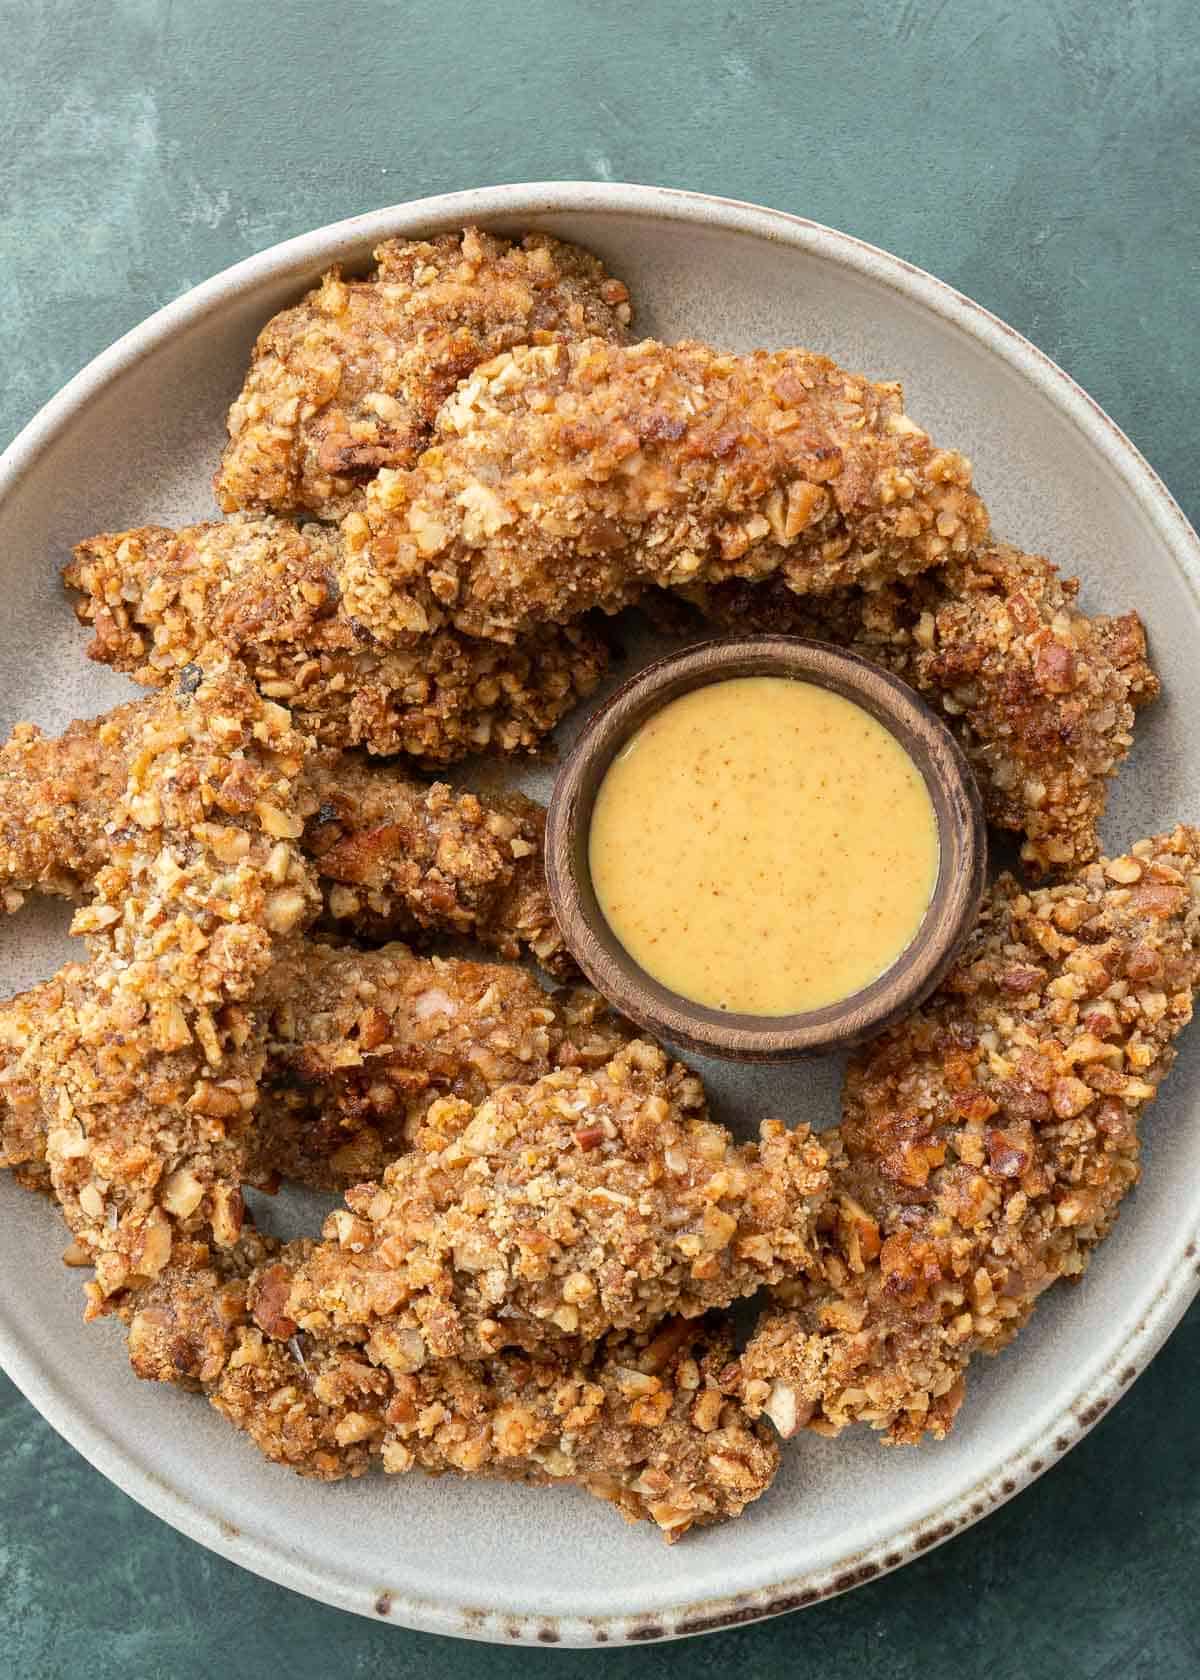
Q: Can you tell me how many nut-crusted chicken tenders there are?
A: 10